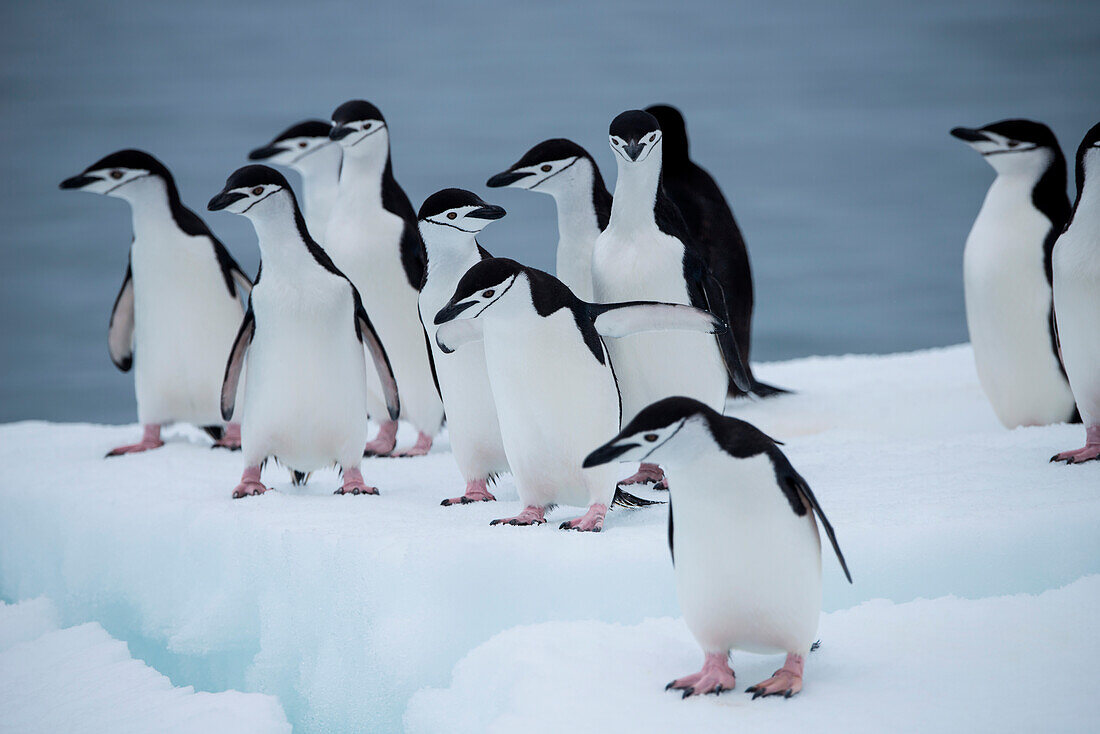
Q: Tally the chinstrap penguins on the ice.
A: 12